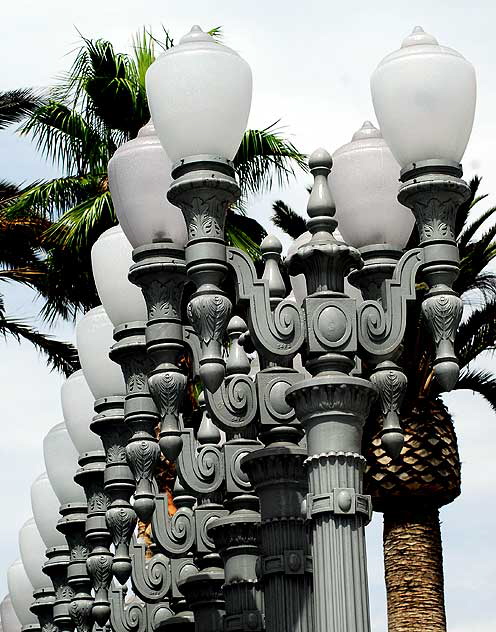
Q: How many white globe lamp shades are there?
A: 13